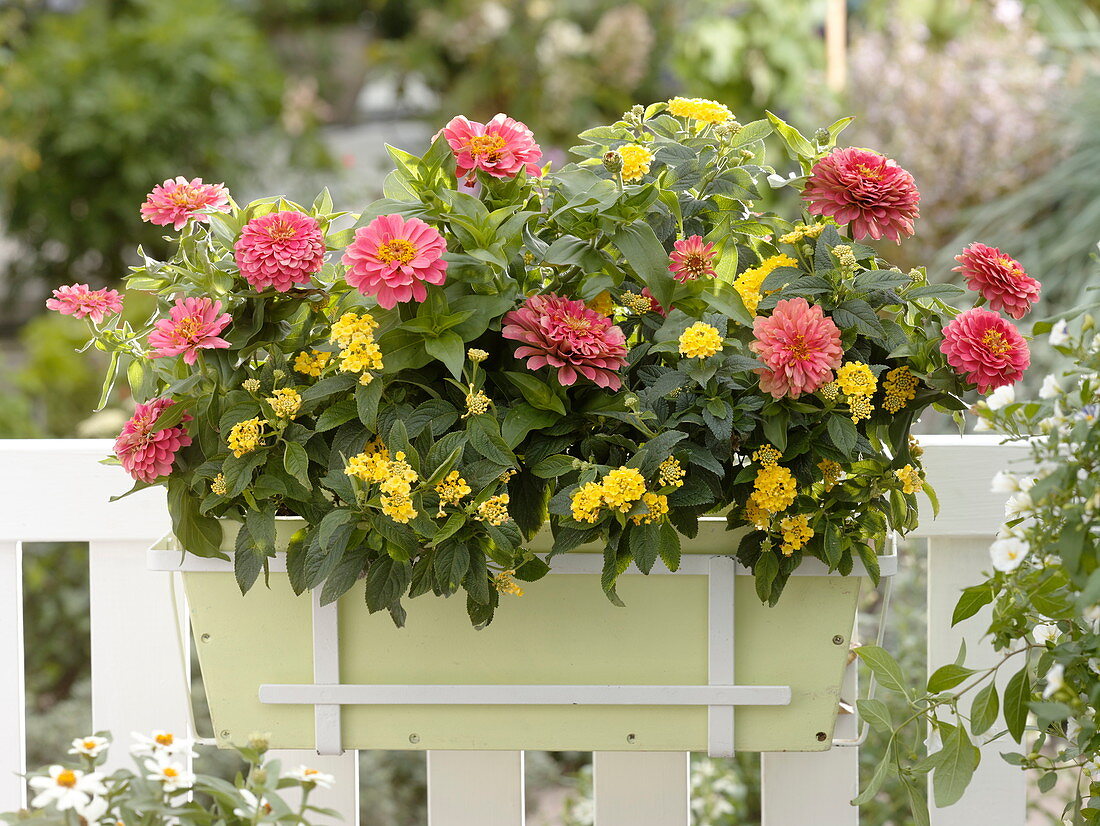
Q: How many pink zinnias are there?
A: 13